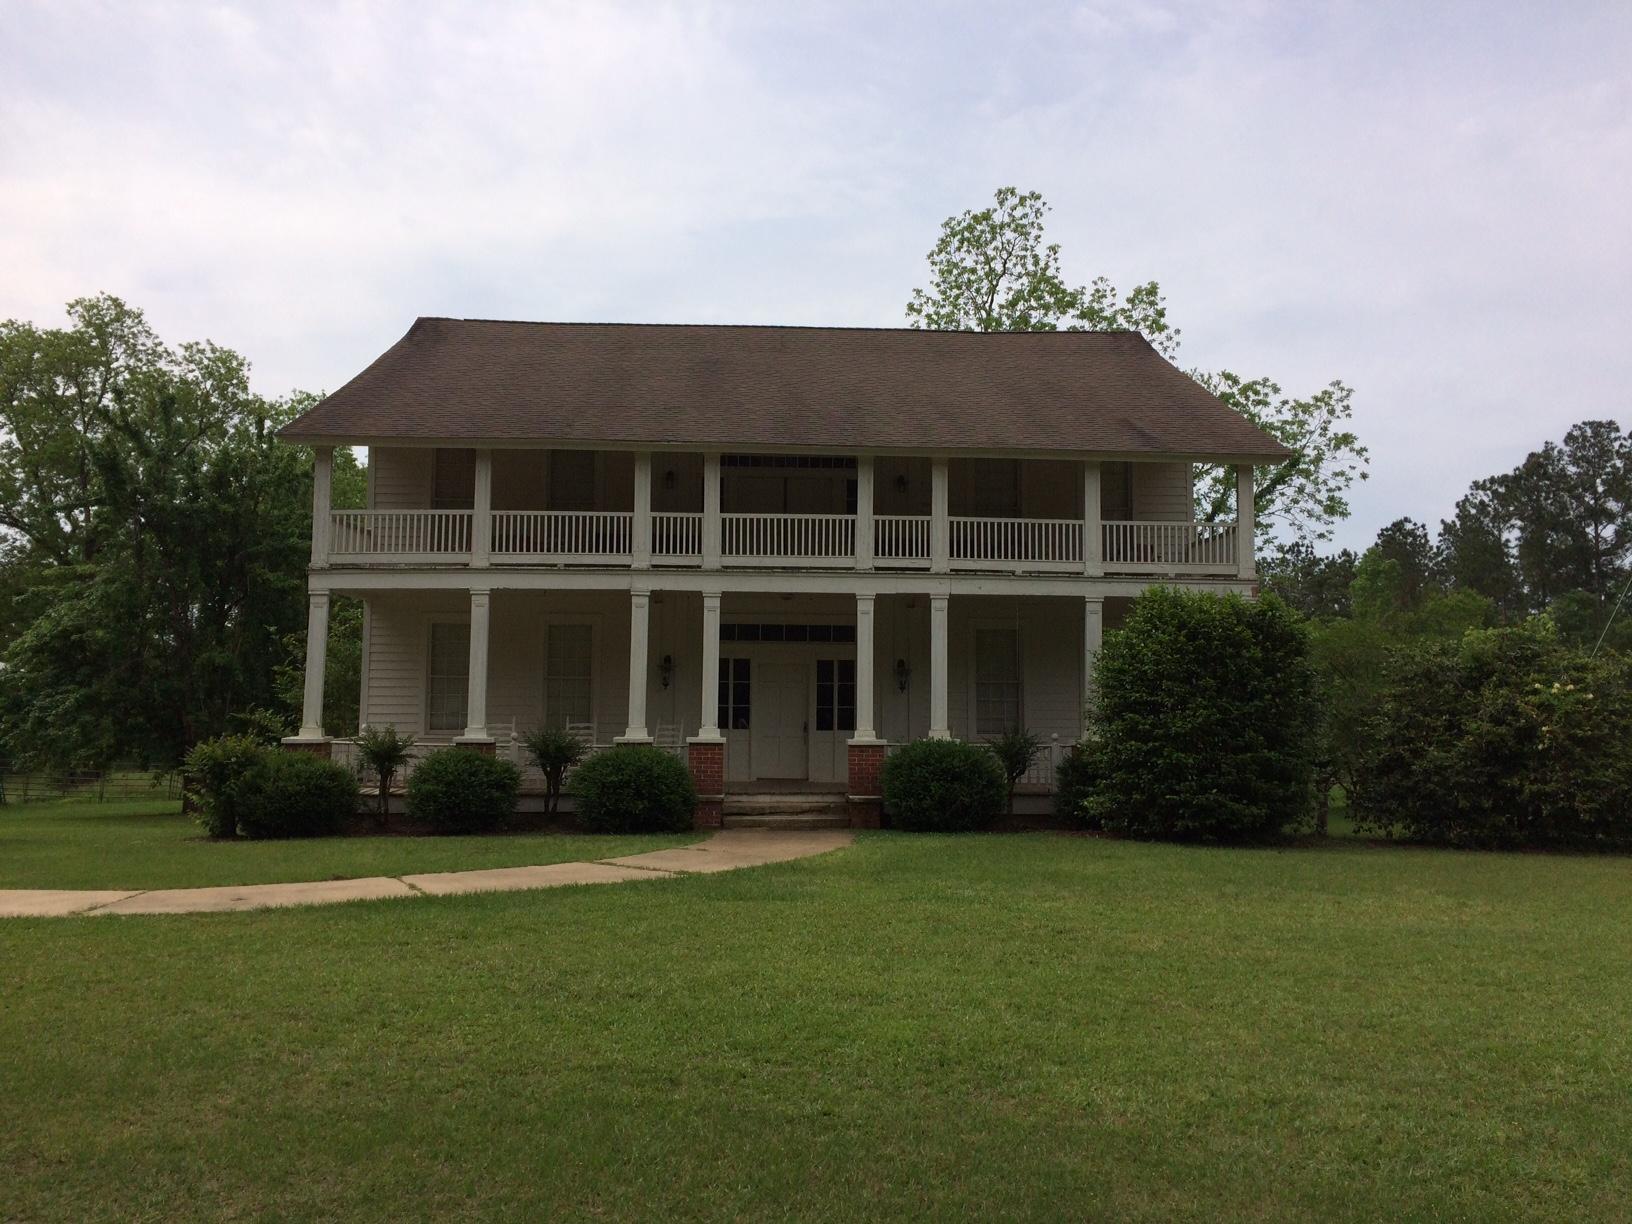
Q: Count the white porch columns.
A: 15